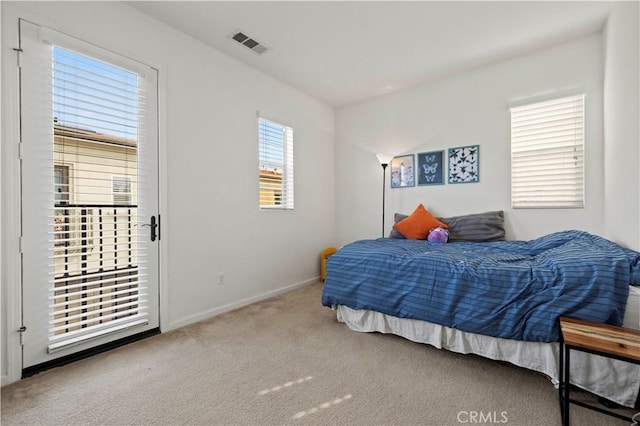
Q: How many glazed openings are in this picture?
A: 3